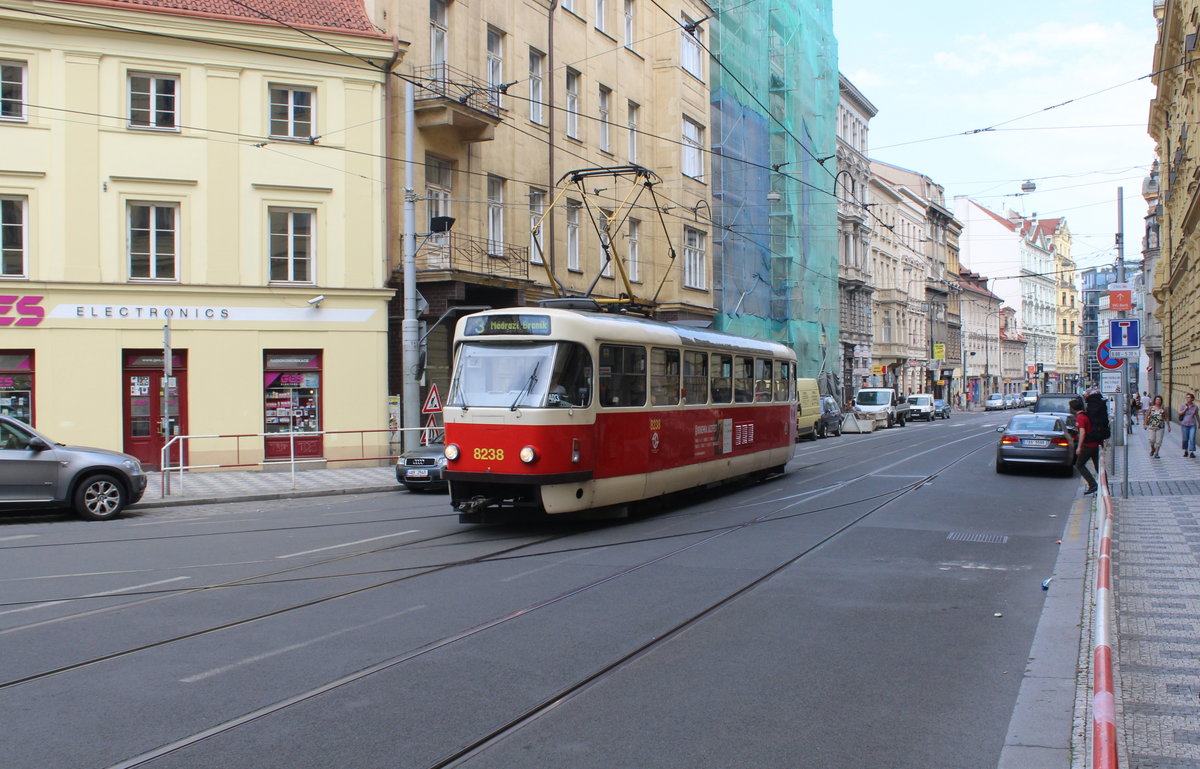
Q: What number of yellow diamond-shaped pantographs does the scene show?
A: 1